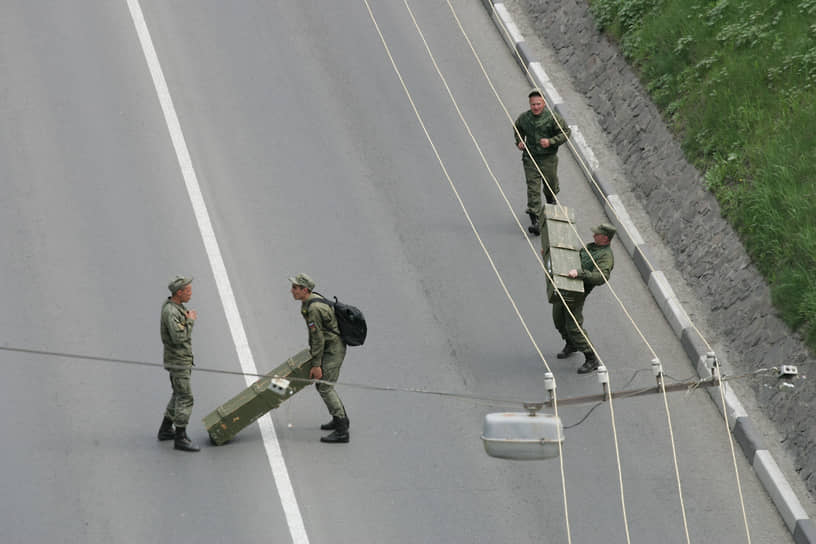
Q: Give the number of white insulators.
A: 4